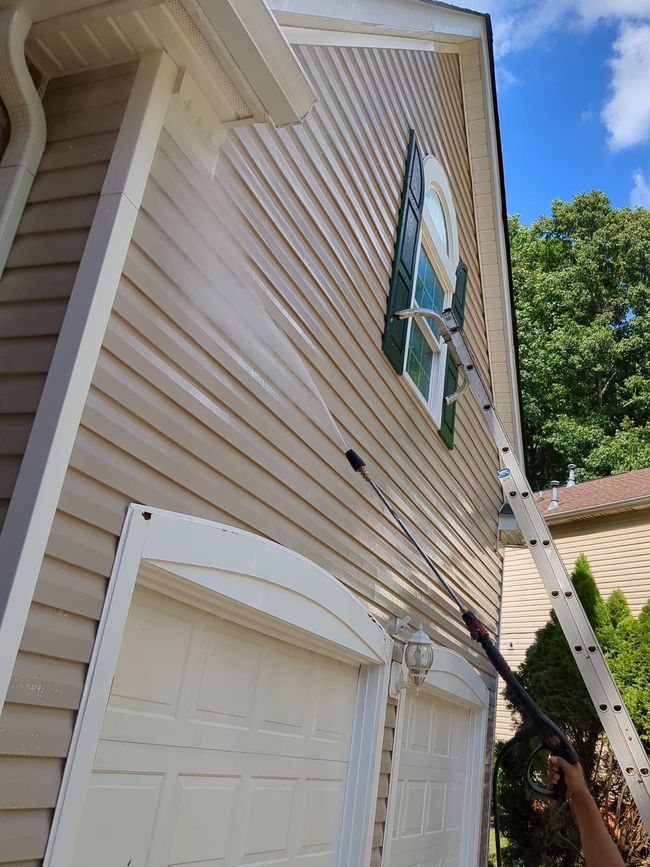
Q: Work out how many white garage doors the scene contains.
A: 2